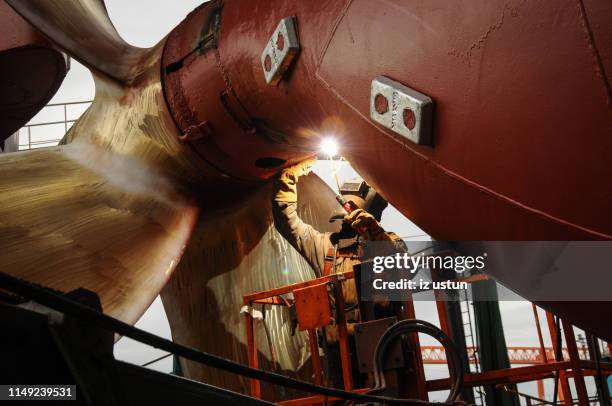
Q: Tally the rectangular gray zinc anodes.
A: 2